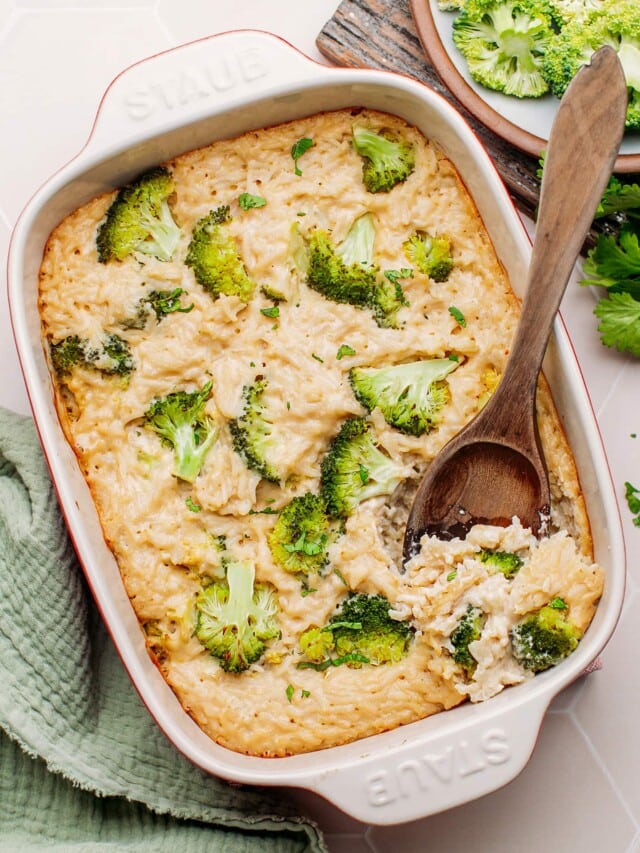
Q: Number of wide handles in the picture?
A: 2